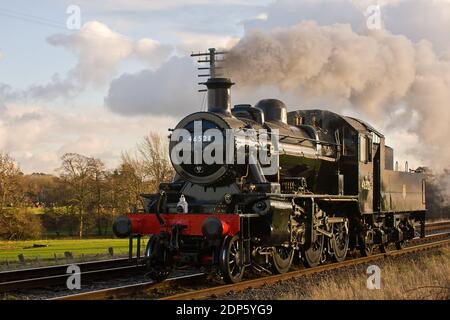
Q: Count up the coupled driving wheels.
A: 3